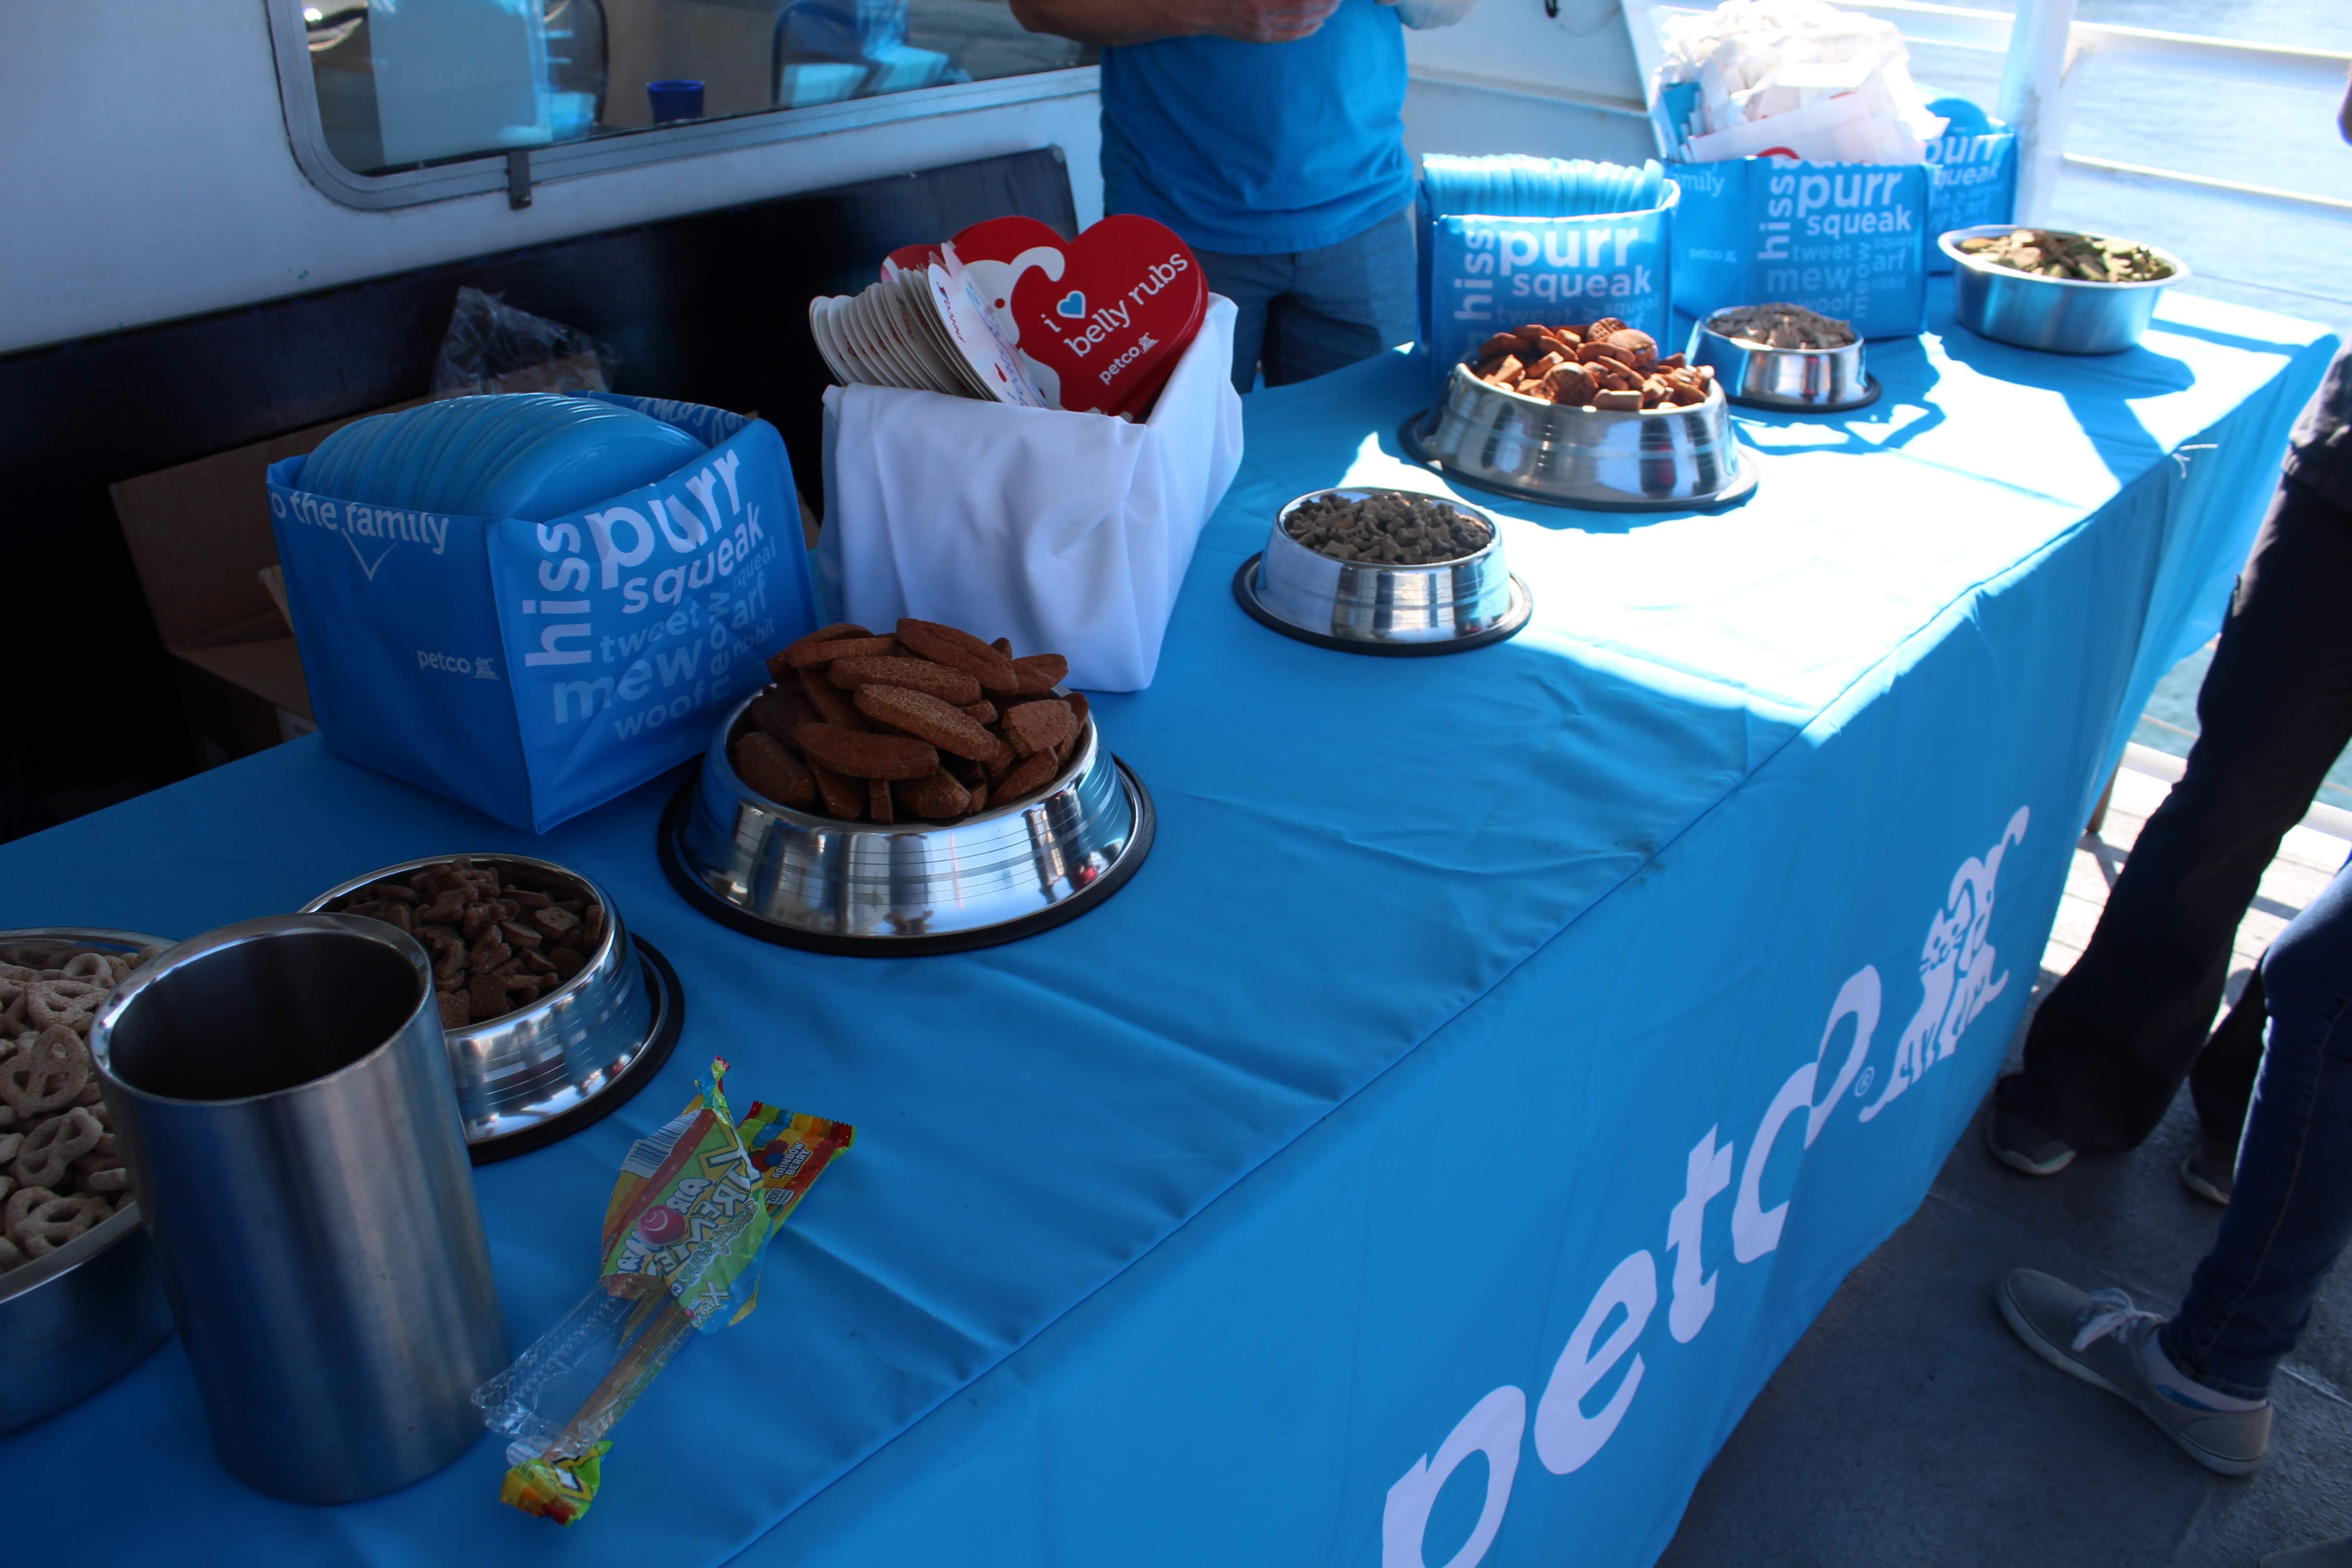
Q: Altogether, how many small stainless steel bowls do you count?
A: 3